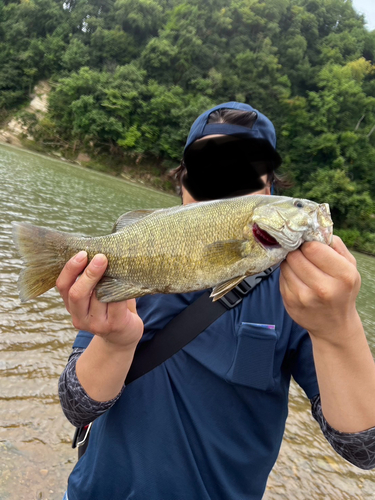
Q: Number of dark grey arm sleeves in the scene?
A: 2